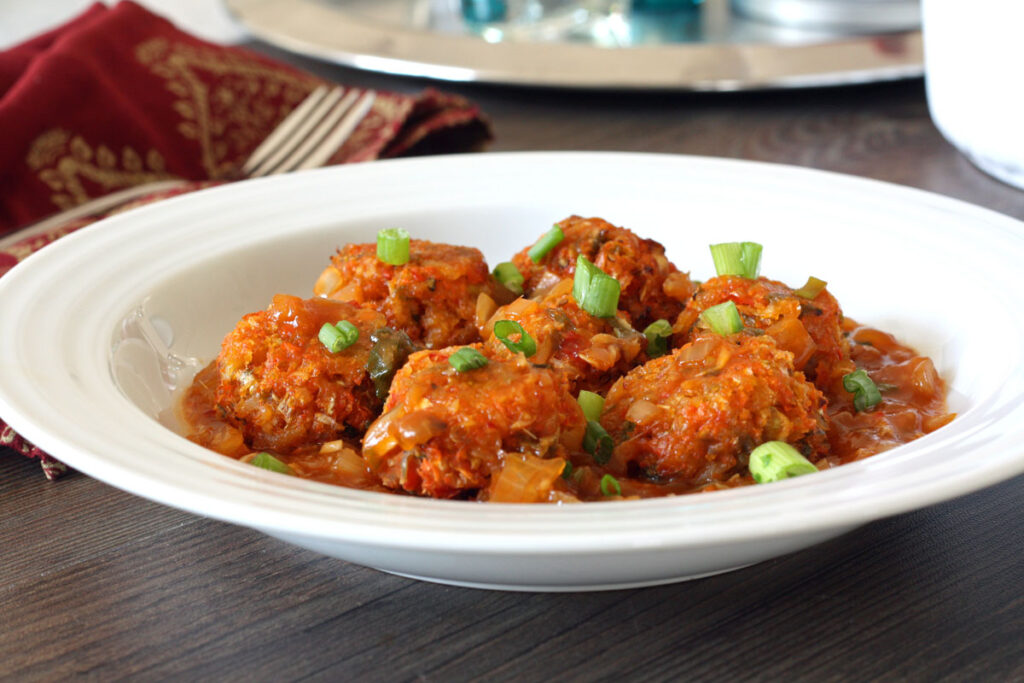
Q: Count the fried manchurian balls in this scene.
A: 7